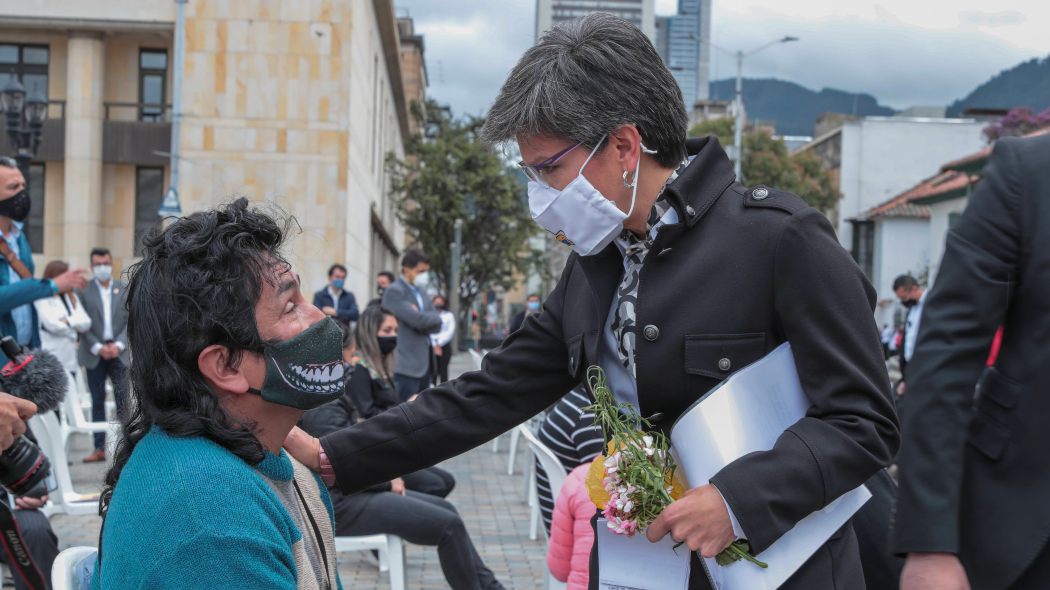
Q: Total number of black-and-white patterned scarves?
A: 1